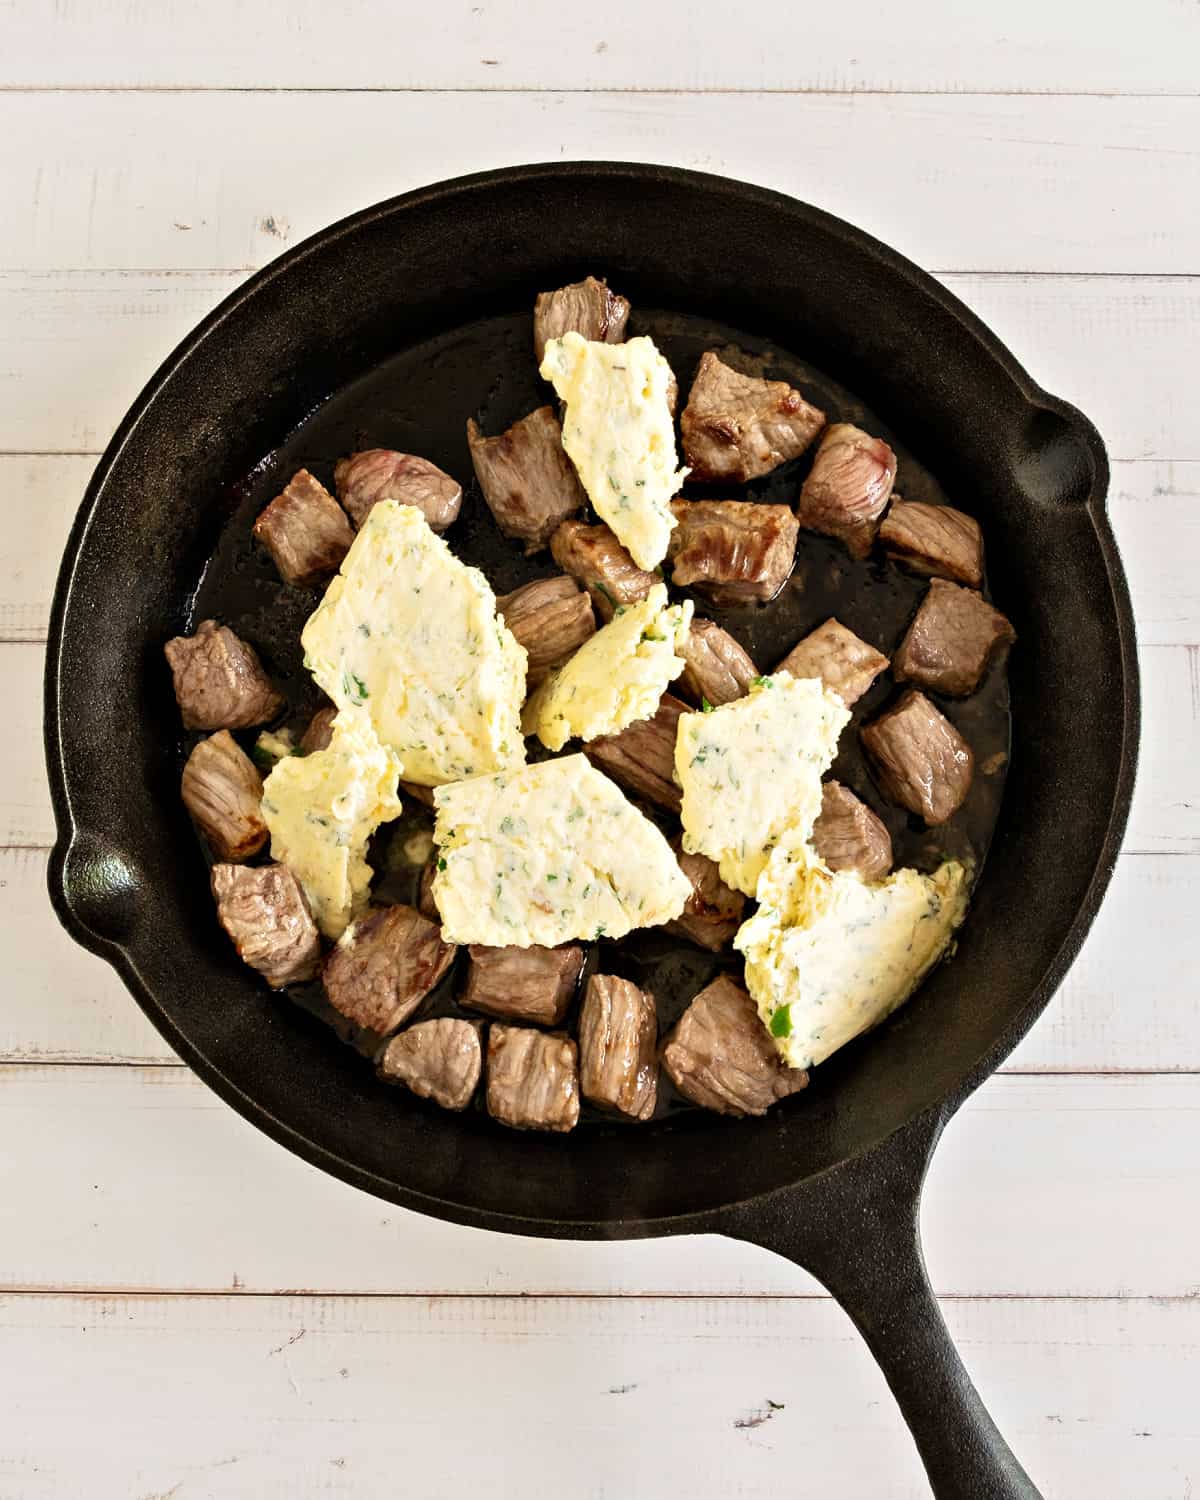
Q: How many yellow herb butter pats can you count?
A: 7